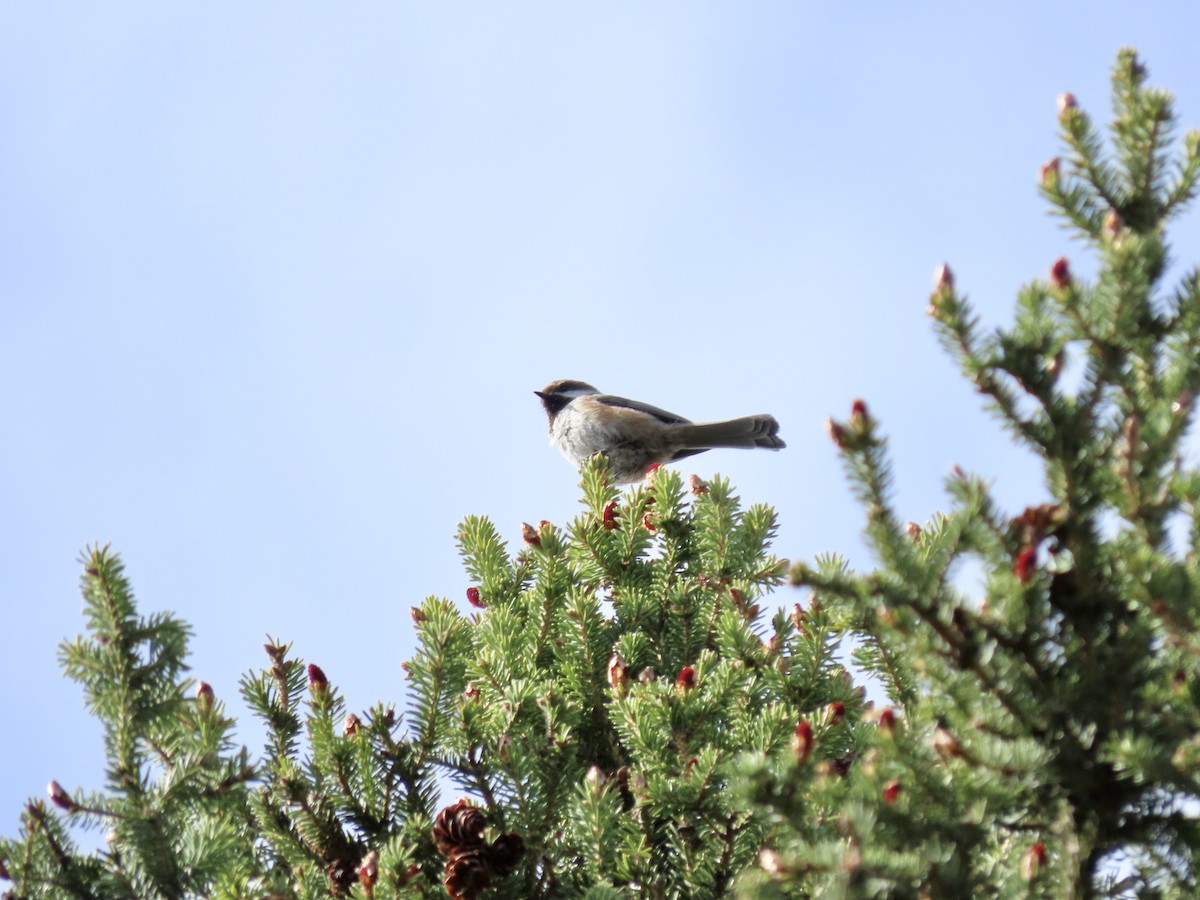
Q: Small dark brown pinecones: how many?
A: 3